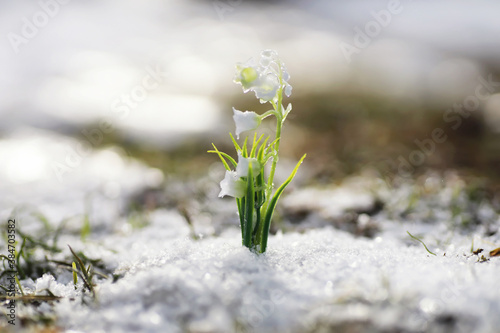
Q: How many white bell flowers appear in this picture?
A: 5